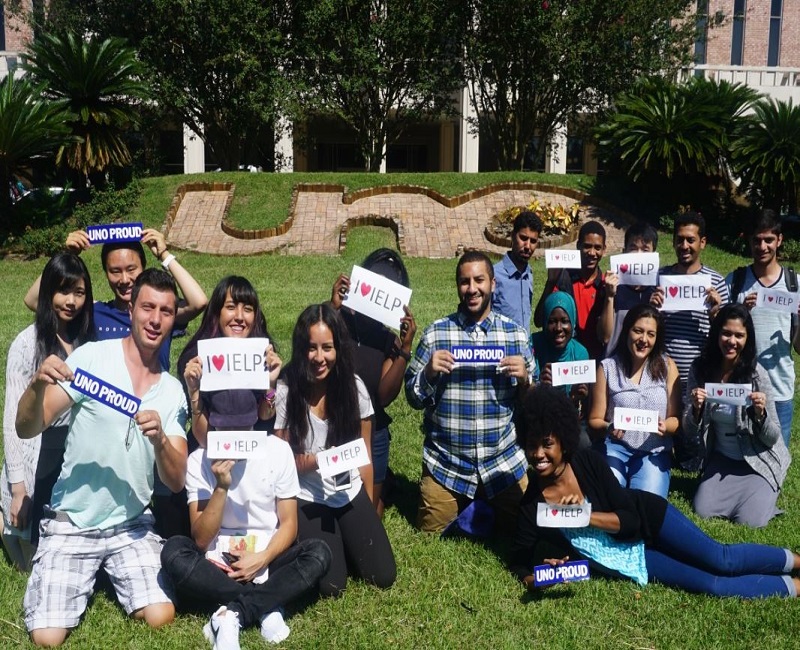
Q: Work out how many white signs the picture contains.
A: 12